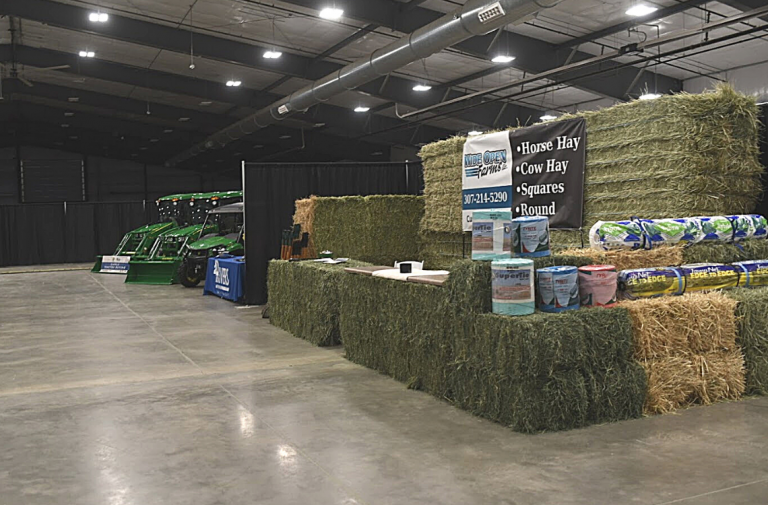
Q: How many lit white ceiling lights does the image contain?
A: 12